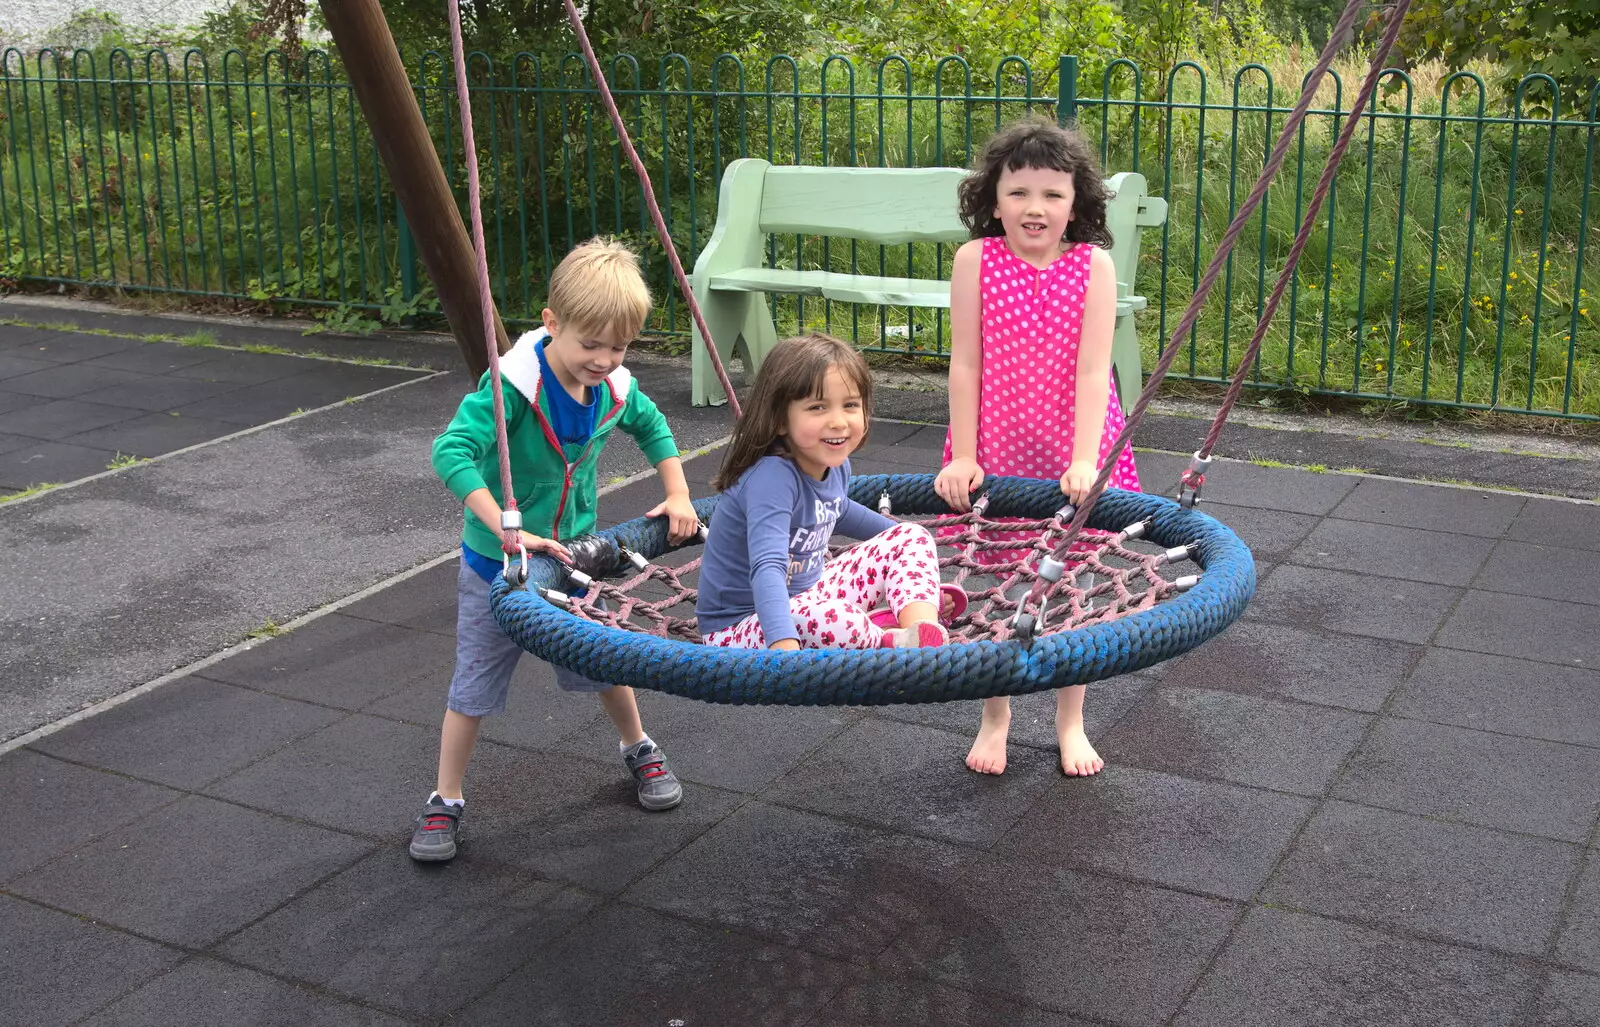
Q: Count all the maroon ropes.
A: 4